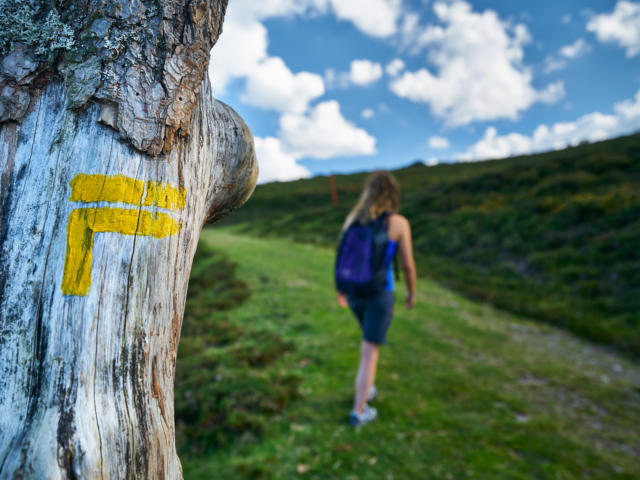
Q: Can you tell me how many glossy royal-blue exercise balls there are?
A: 0